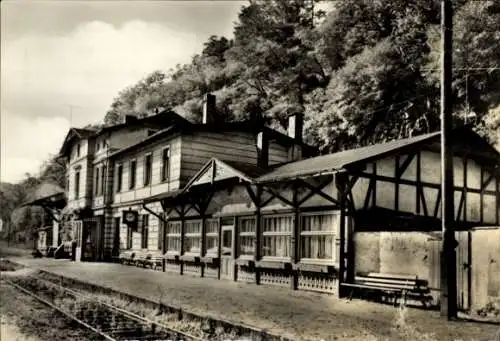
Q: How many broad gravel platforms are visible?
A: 1